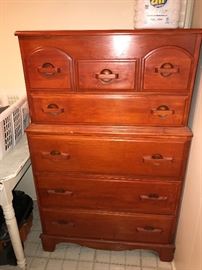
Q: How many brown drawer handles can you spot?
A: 11